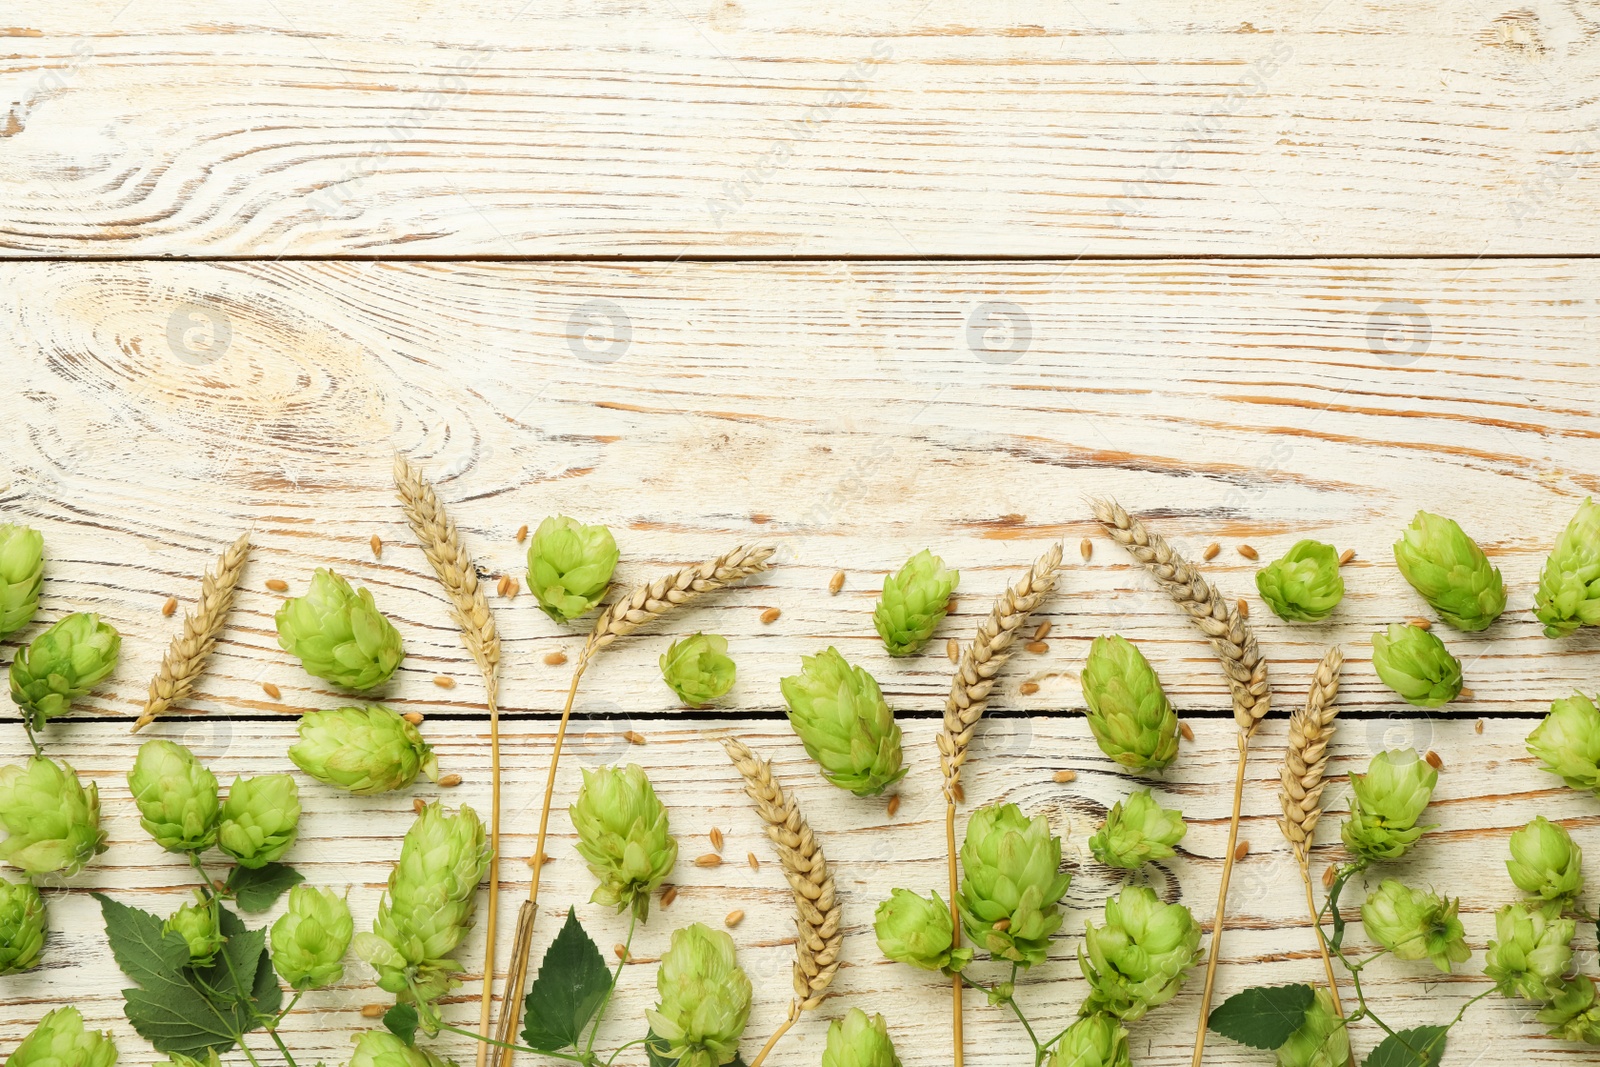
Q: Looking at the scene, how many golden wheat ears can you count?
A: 7